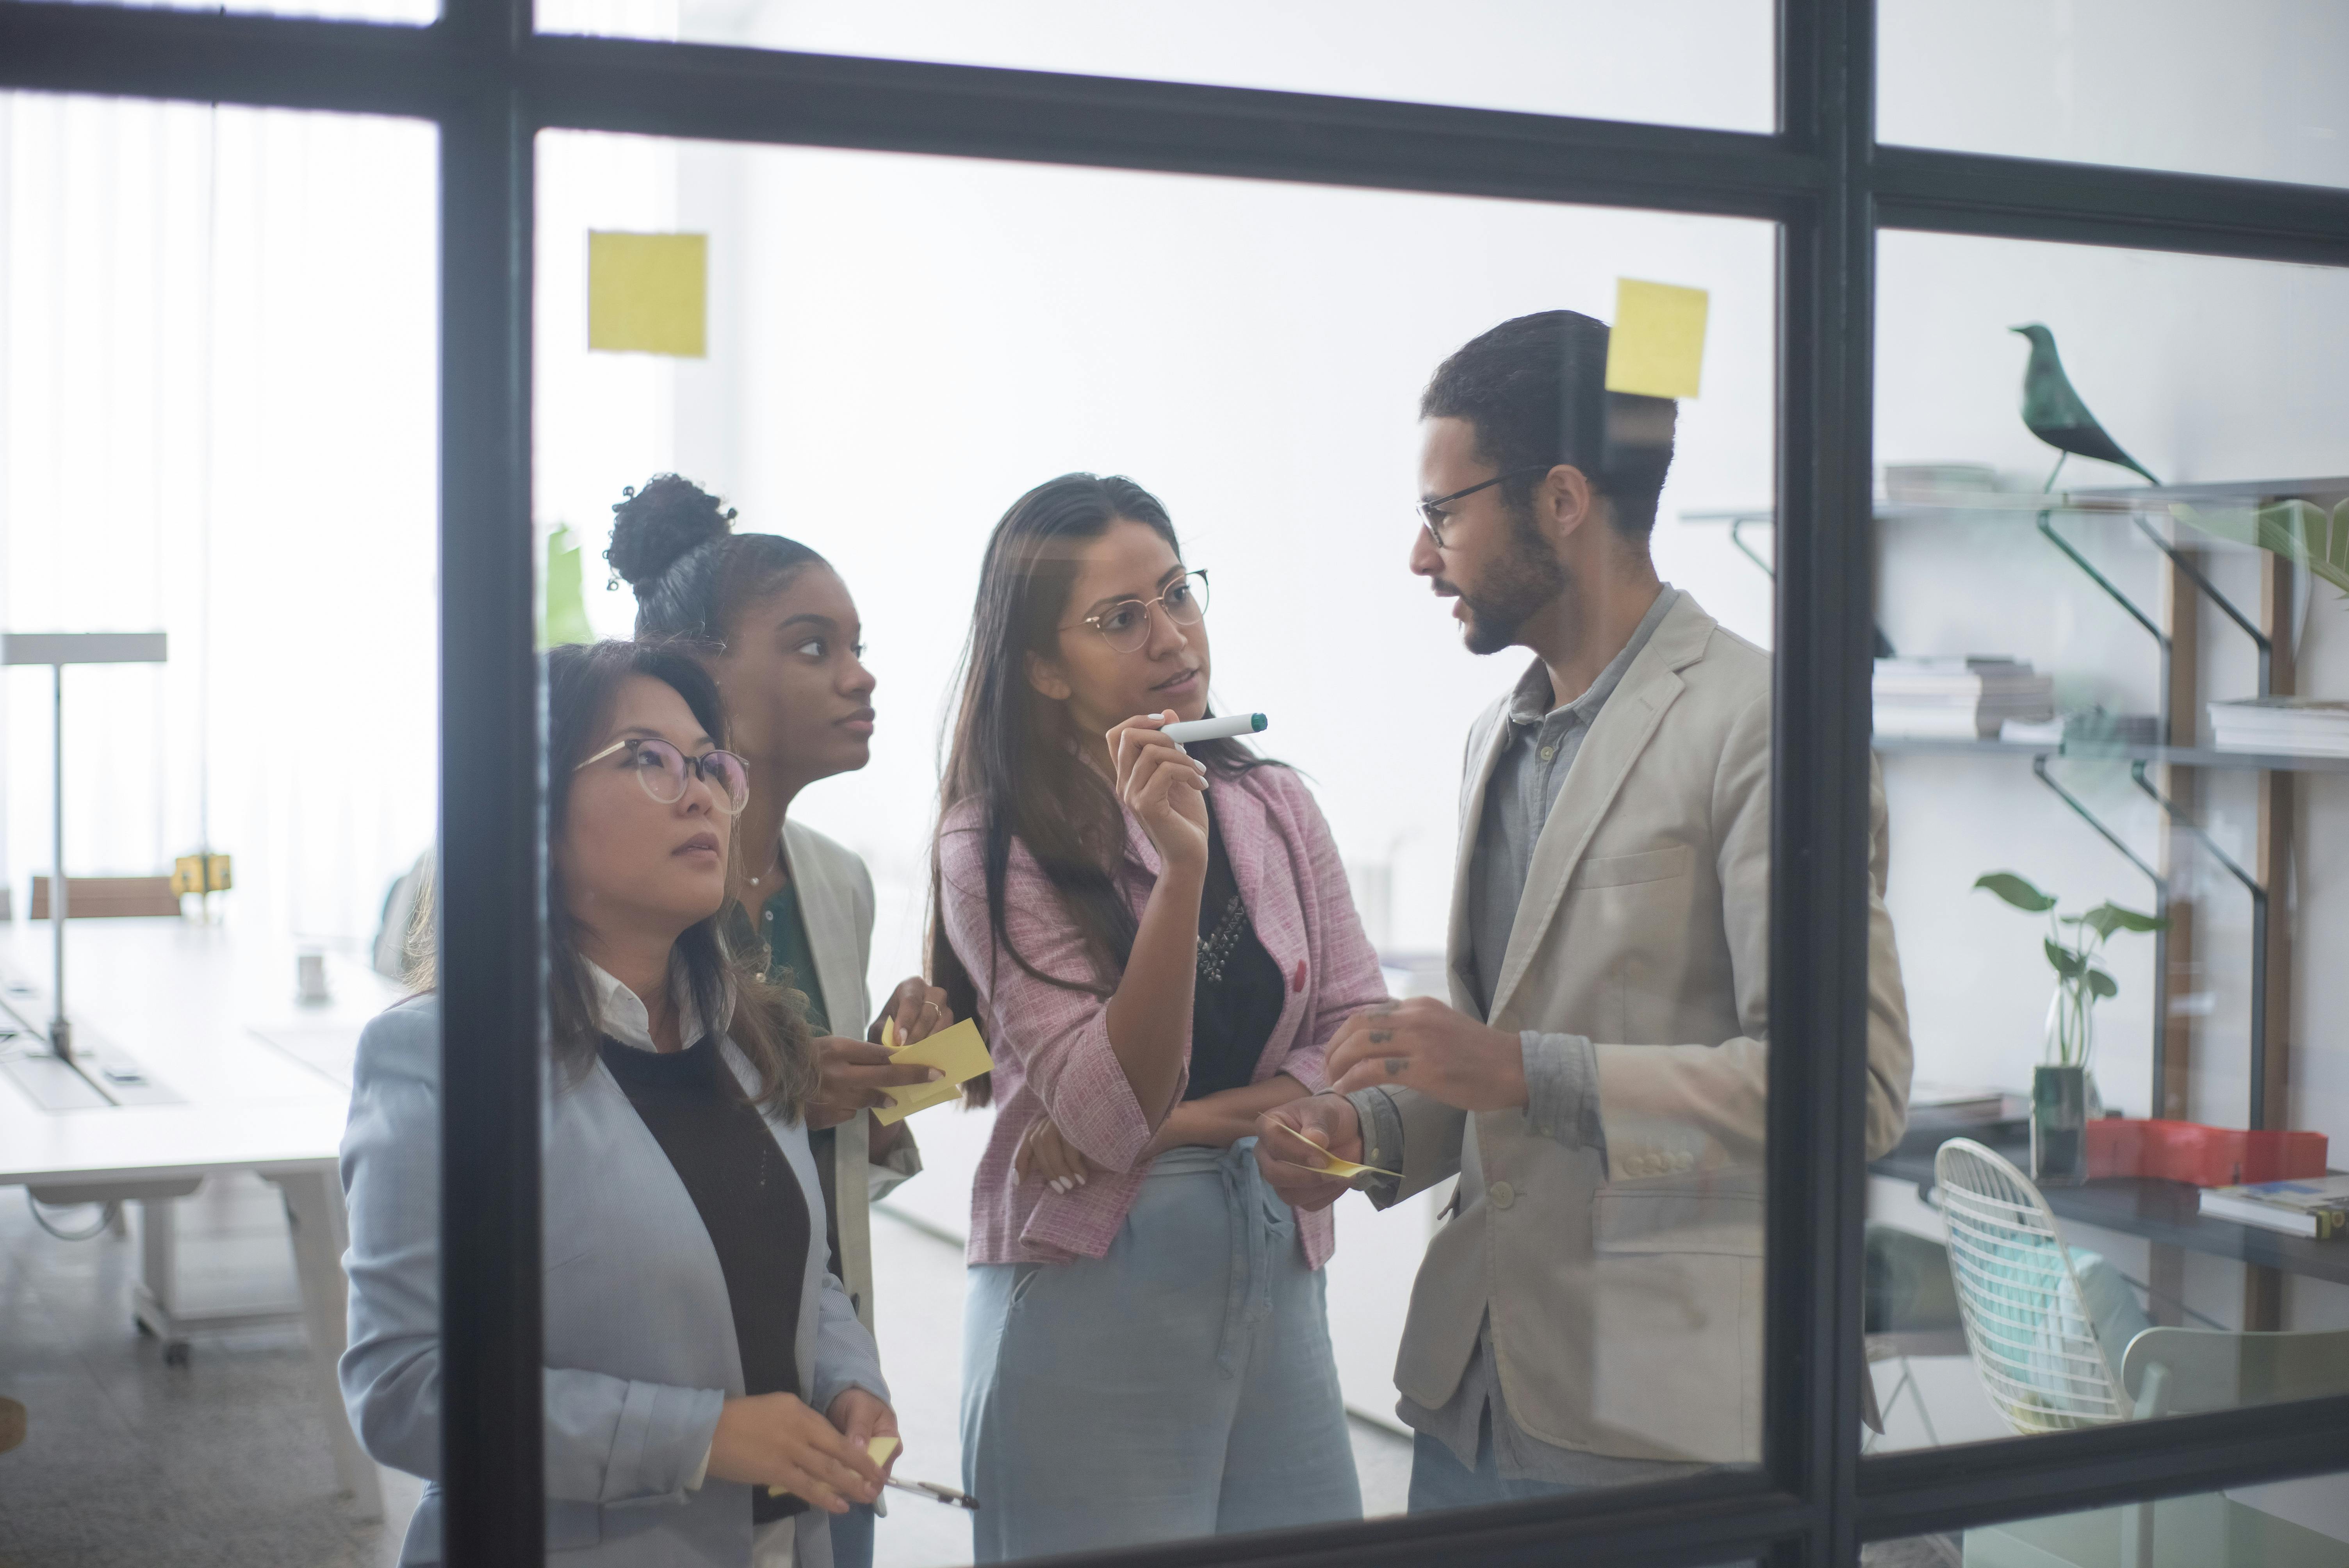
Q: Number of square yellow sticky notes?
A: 2